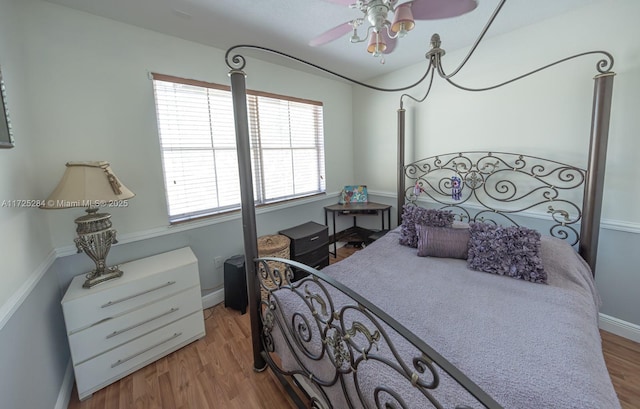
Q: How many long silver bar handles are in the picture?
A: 3